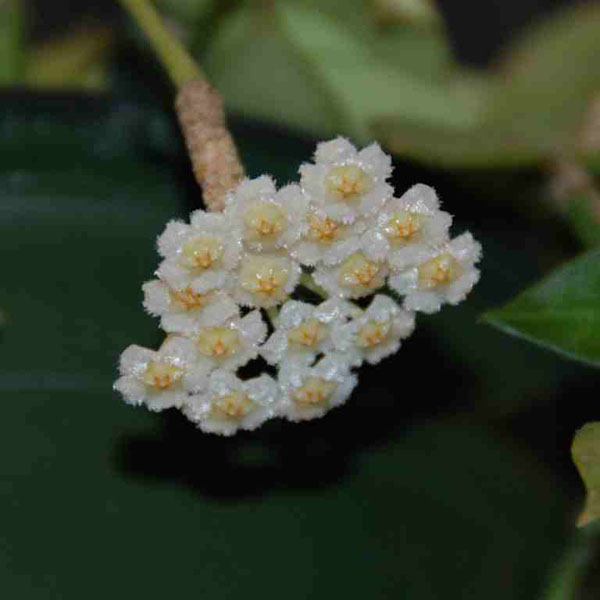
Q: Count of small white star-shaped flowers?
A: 15